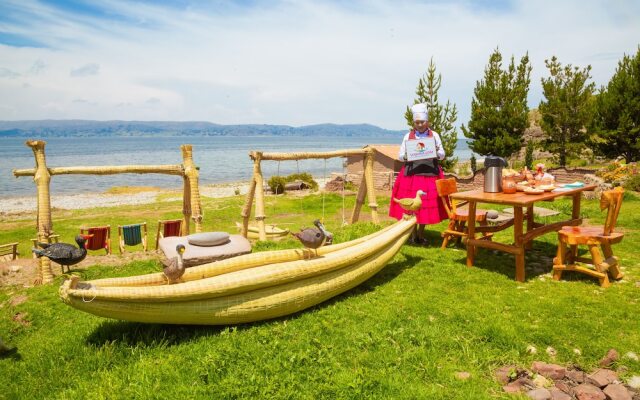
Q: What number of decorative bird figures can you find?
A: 4